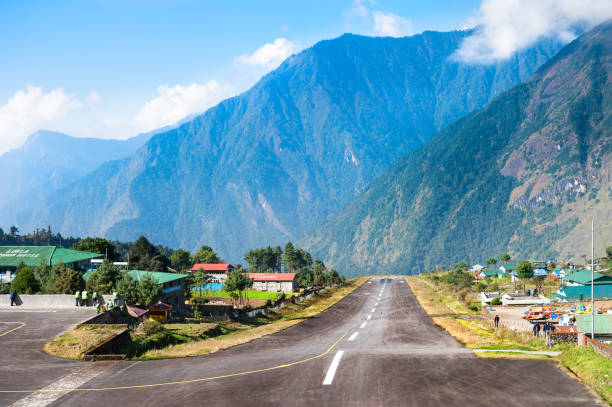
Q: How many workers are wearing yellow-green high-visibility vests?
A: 6